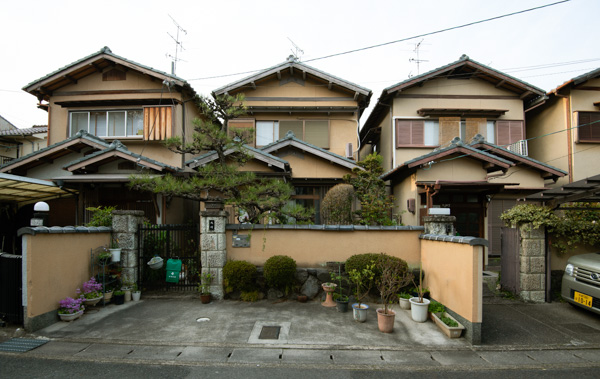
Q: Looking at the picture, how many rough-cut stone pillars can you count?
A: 4